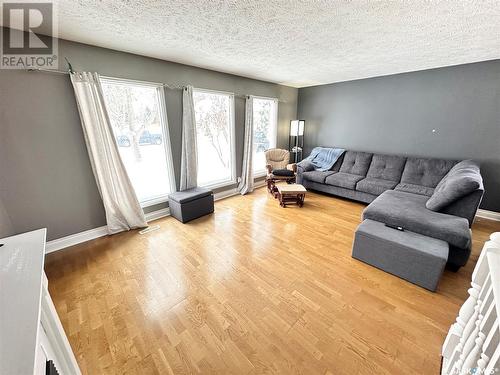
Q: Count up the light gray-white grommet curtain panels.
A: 3